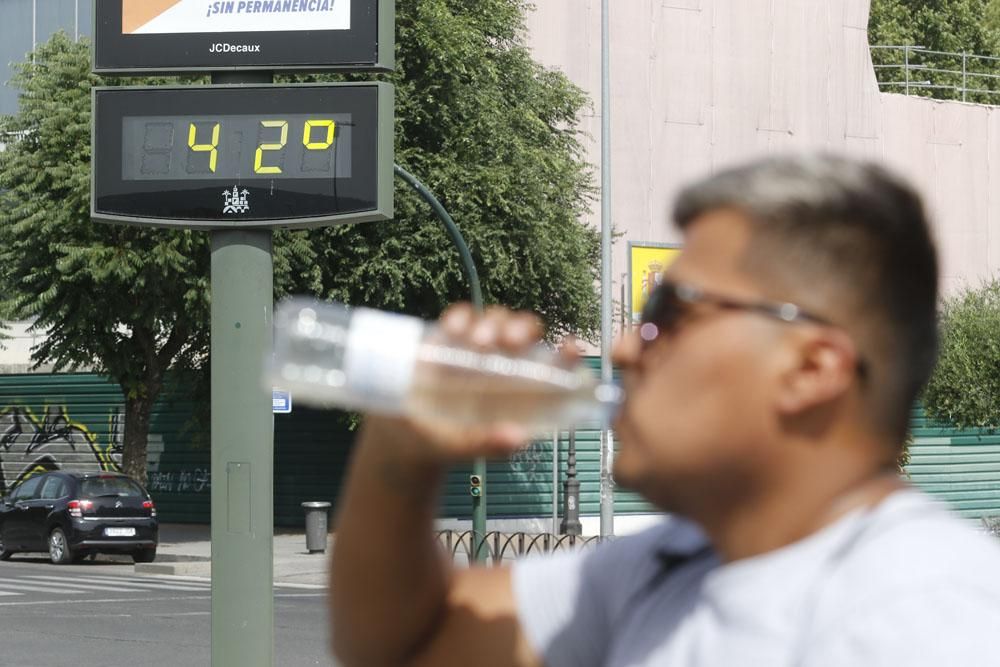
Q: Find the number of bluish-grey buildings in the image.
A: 1